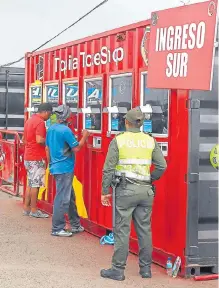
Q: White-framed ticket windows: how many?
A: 6